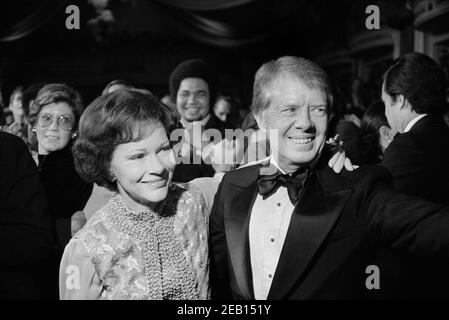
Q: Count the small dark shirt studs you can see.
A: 3